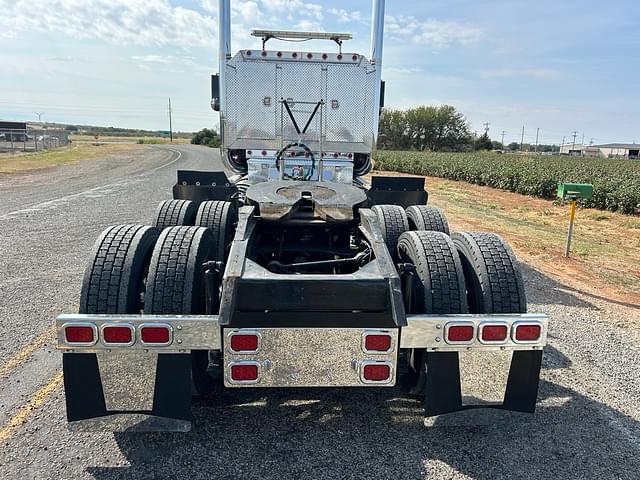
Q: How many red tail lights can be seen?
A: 10